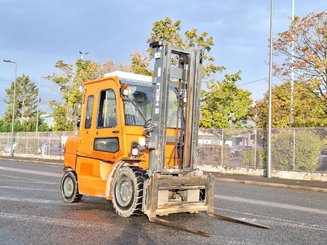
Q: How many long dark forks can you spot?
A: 2